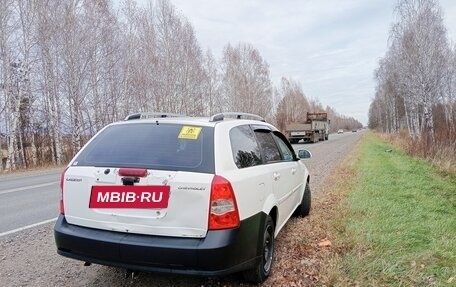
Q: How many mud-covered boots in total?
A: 0